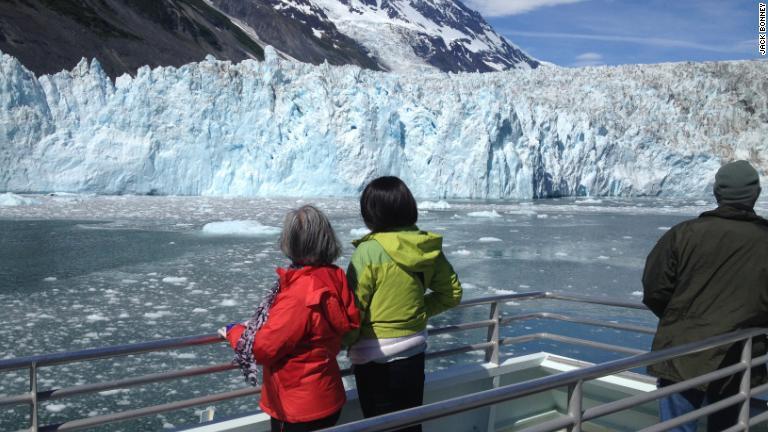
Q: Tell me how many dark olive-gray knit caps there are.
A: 1